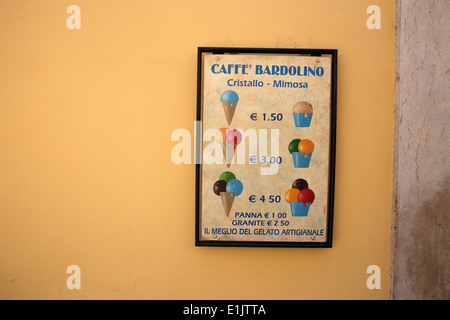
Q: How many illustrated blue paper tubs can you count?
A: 3